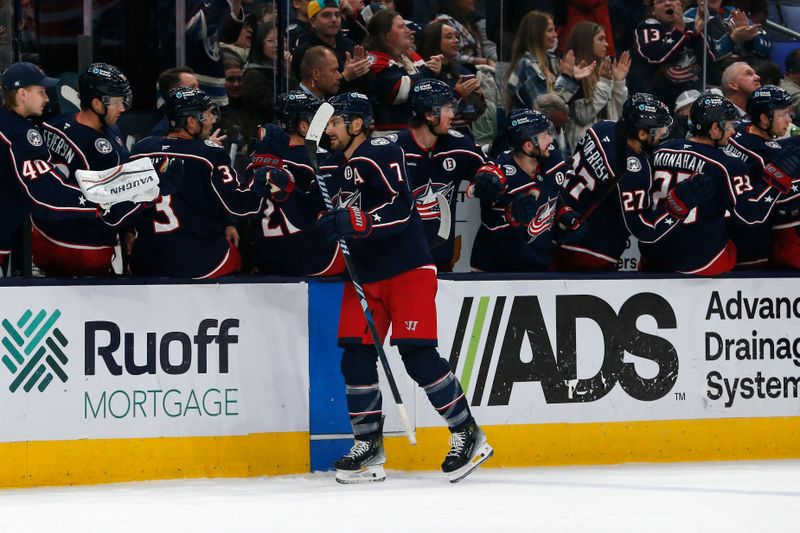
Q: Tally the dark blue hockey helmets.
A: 9